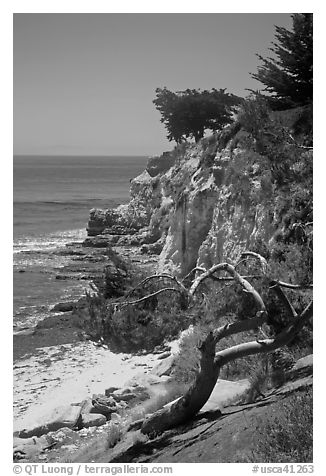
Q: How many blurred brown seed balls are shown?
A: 0